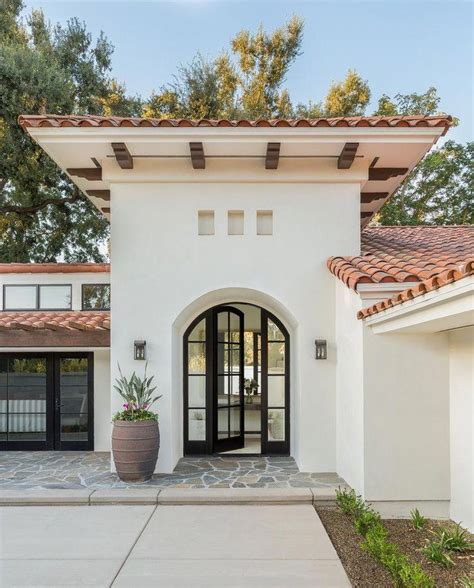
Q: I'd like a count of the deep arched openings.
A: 1